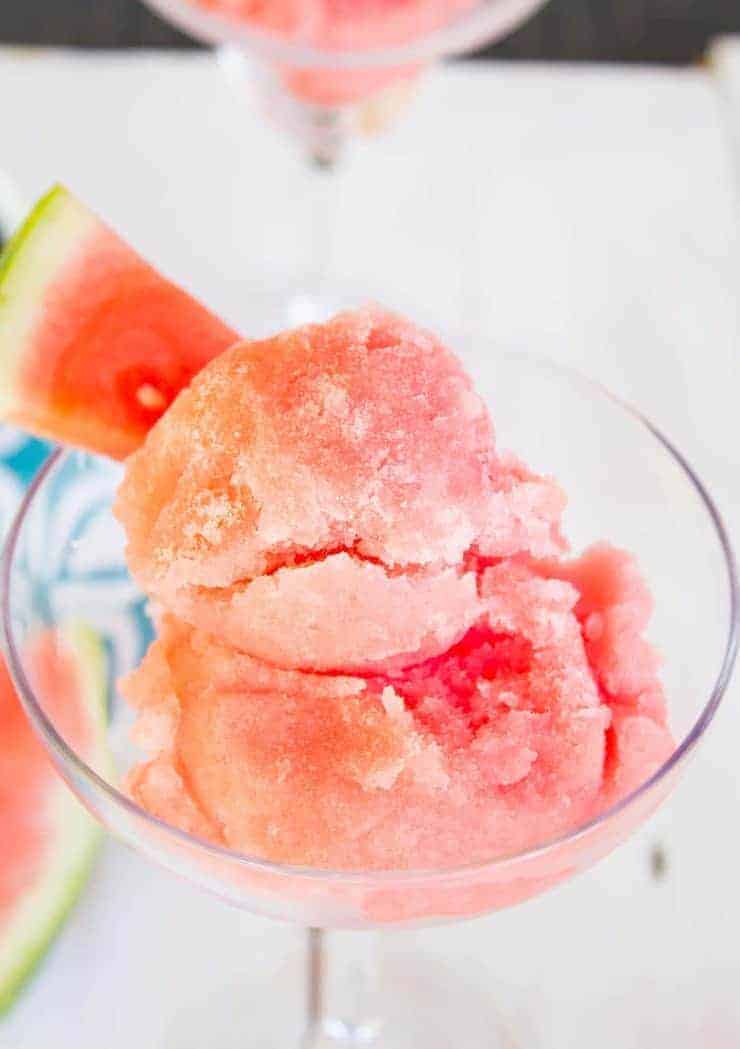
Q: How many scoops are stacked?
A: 2